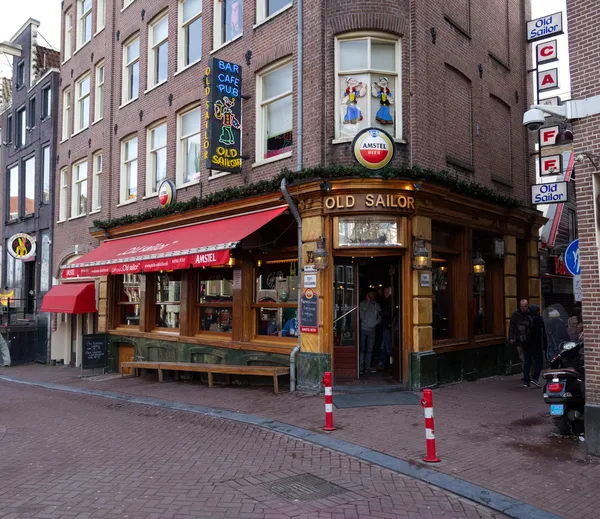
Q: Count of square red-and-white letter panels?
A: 4